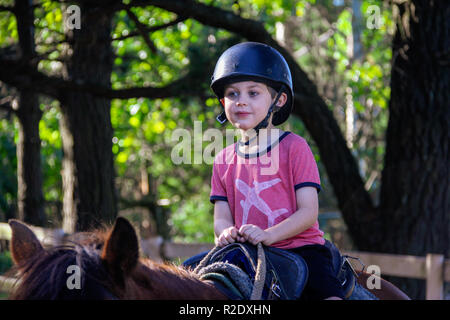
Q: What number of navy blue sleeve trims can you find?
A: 2